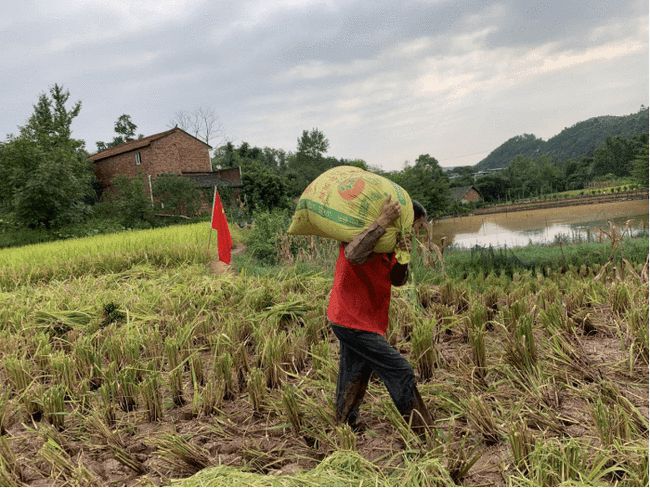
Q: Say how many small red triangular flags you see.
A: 1